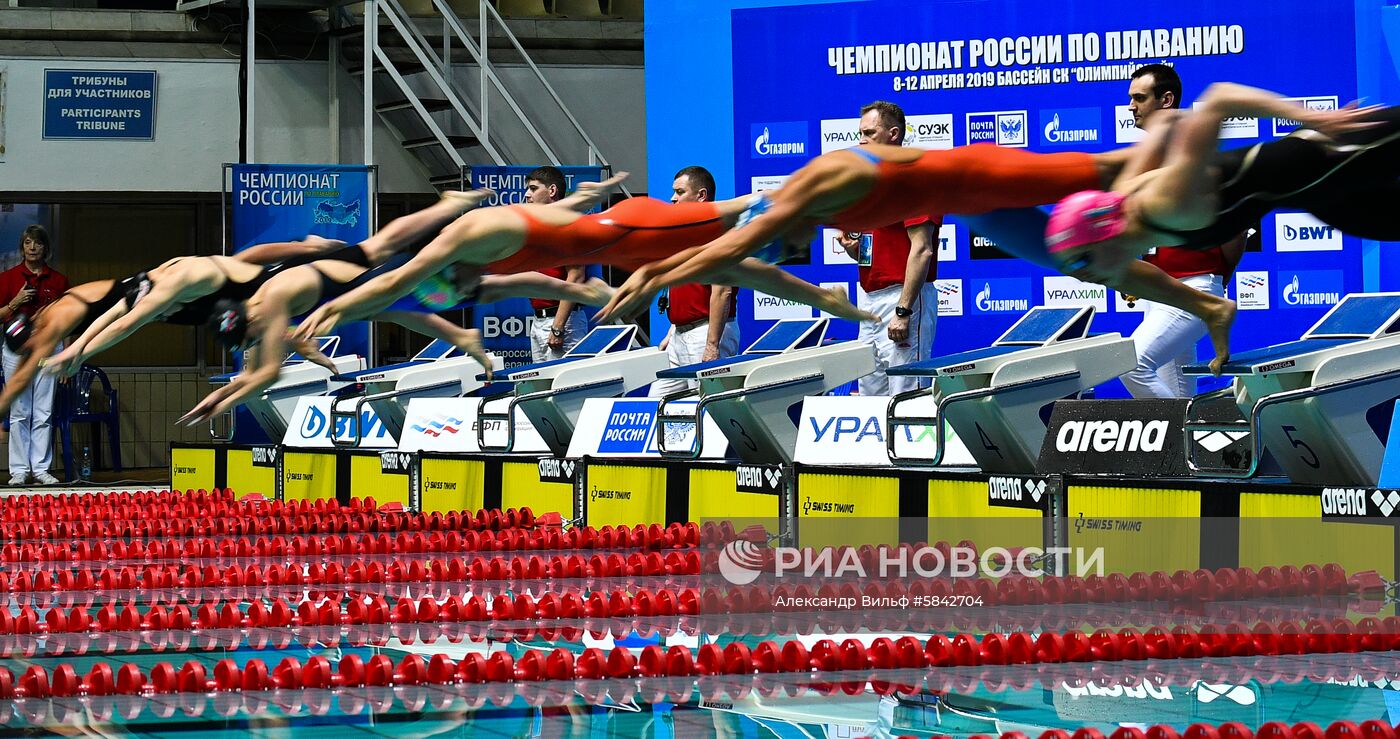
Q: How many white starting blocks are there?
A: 6